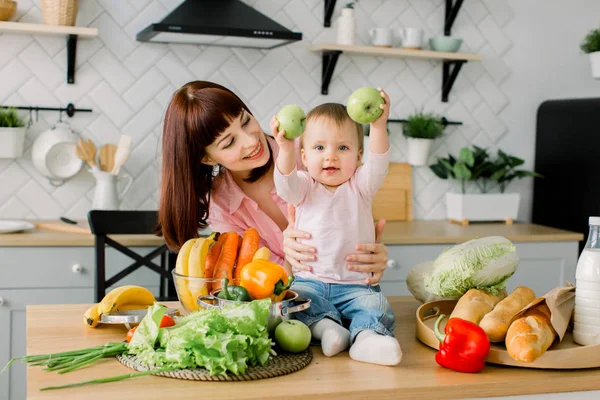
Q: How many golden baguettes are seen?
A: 3